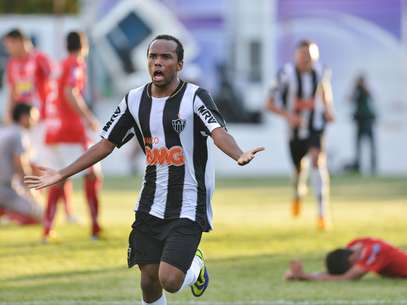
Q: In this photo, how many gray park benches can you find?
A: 0